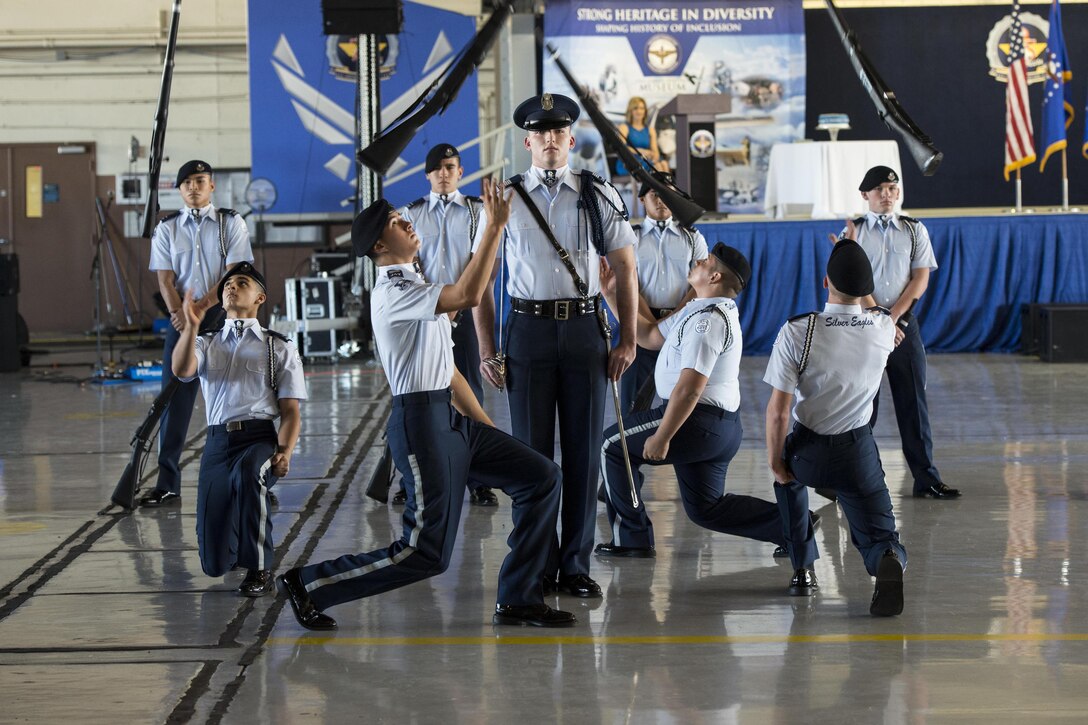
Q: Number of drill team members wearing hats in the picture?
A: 9